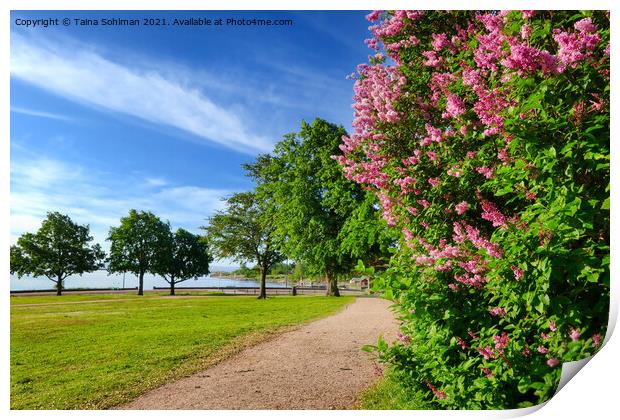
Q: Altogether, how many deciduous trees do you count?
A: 5